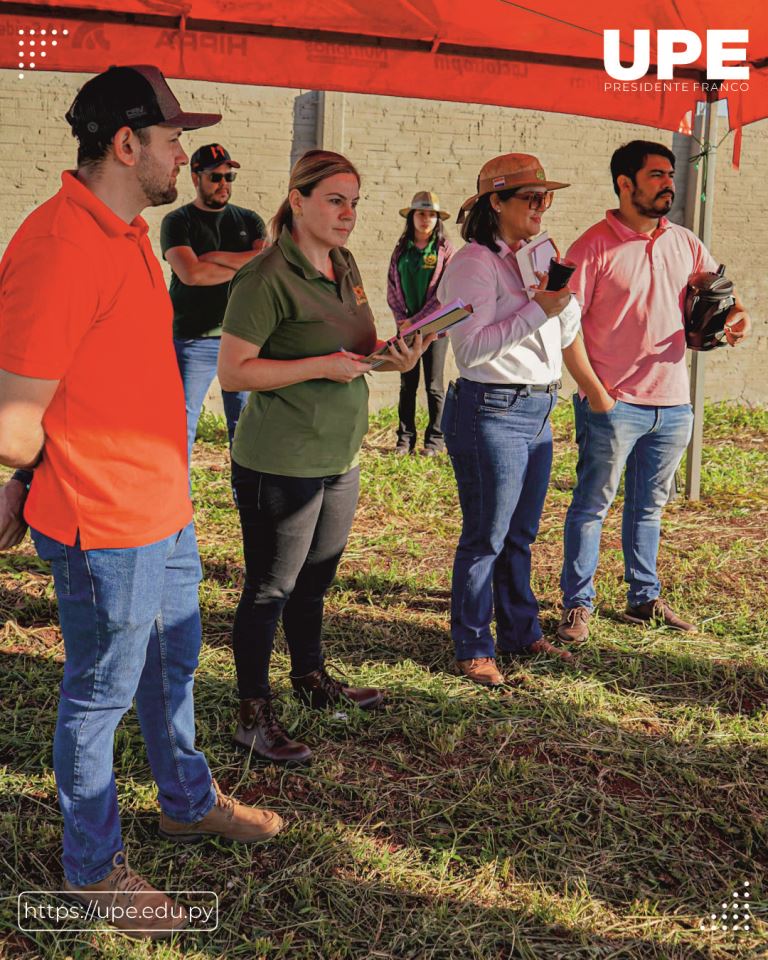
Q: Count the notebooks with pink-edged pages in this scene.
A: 1